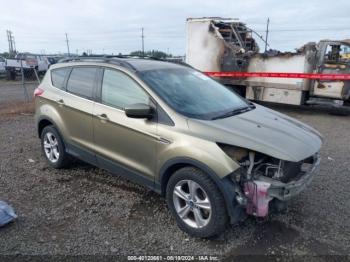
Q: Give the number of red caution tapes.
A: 1